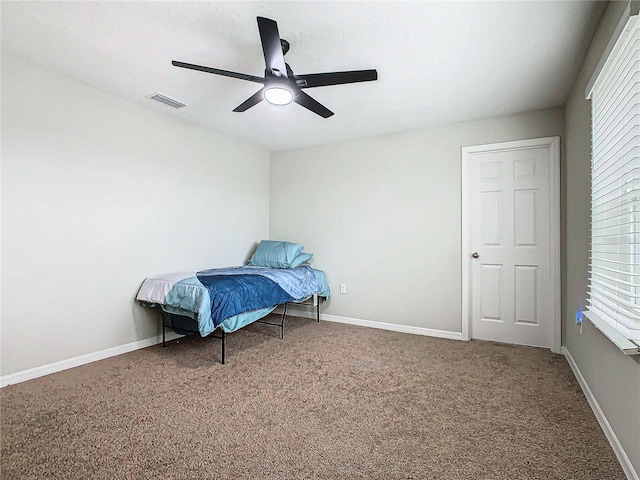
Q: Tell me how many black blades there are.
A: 5